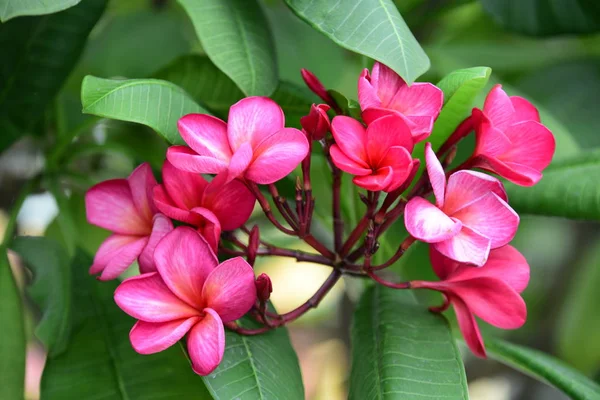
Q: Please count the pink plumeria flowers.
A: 9